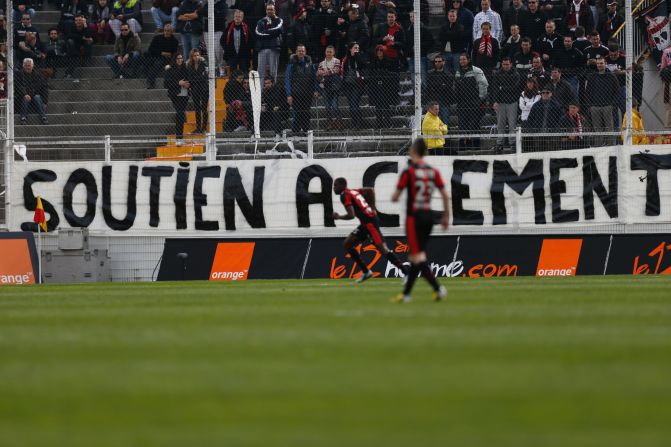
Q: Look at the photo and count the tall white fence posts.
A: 4